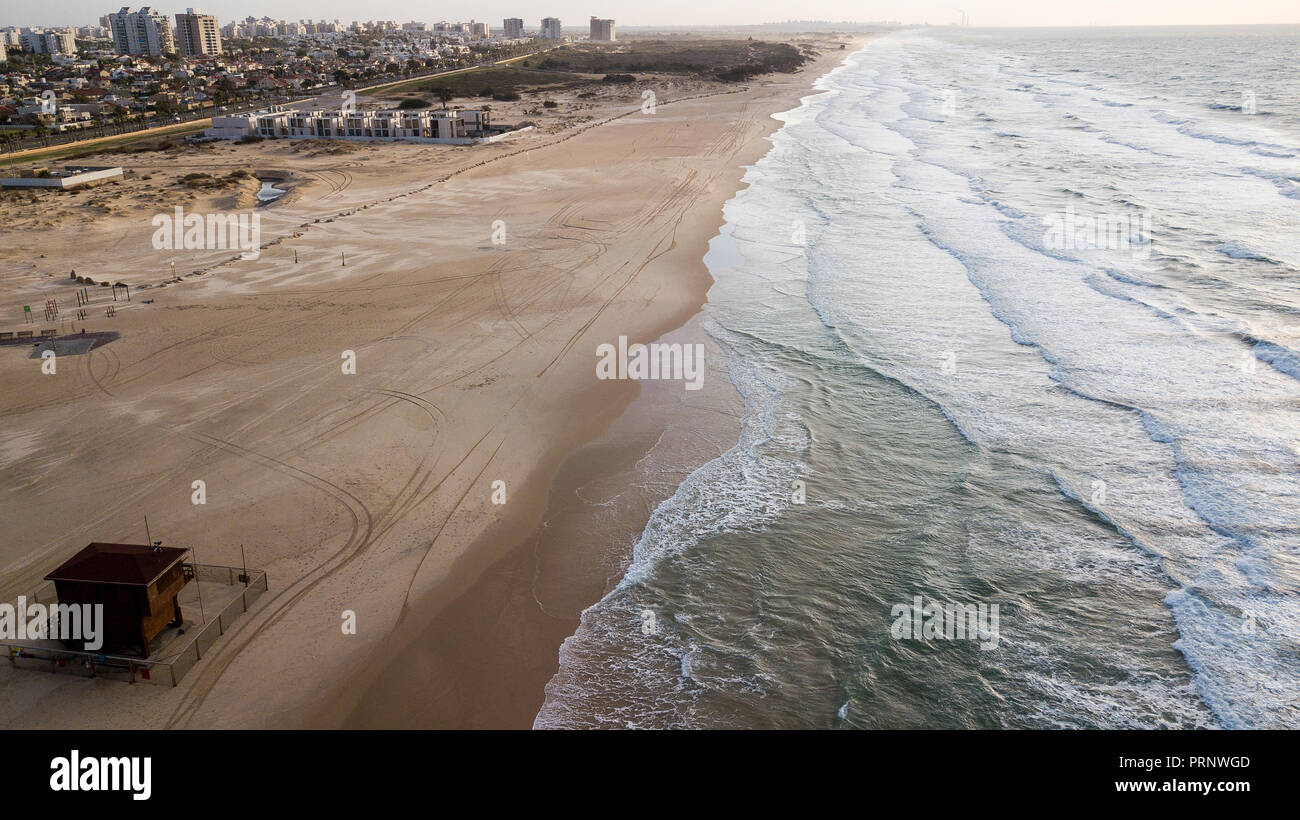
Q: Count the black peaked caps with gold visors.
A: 0